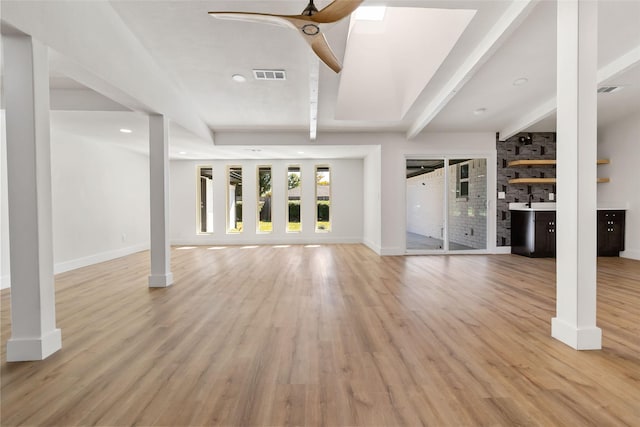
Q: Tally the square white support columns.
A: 3